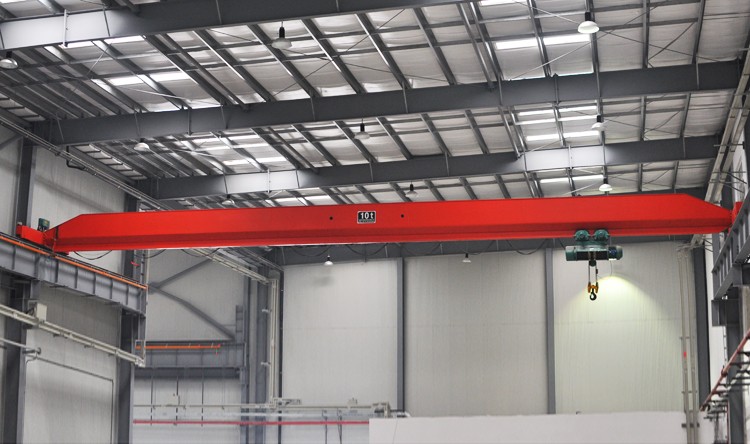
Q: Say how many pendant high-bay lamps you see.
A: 11